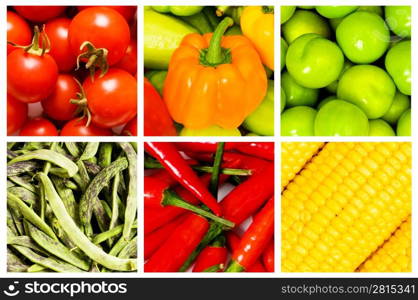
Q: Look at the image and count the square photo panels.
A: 6